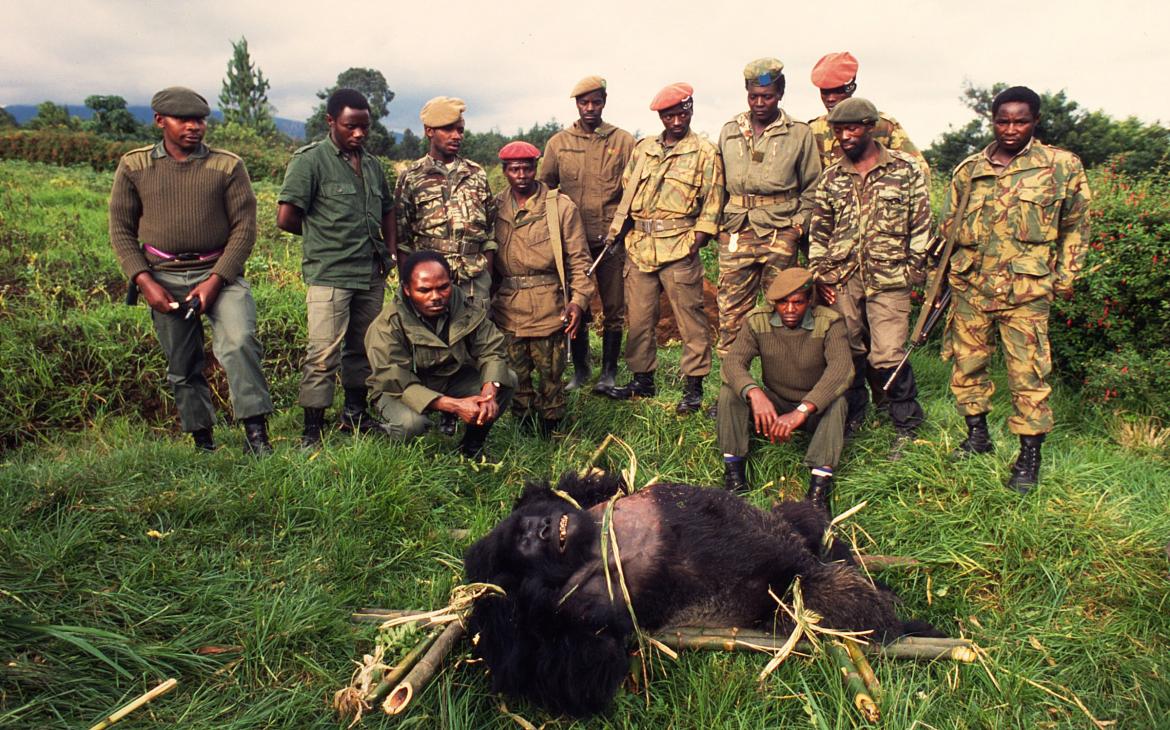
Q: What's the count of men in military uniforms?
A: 12